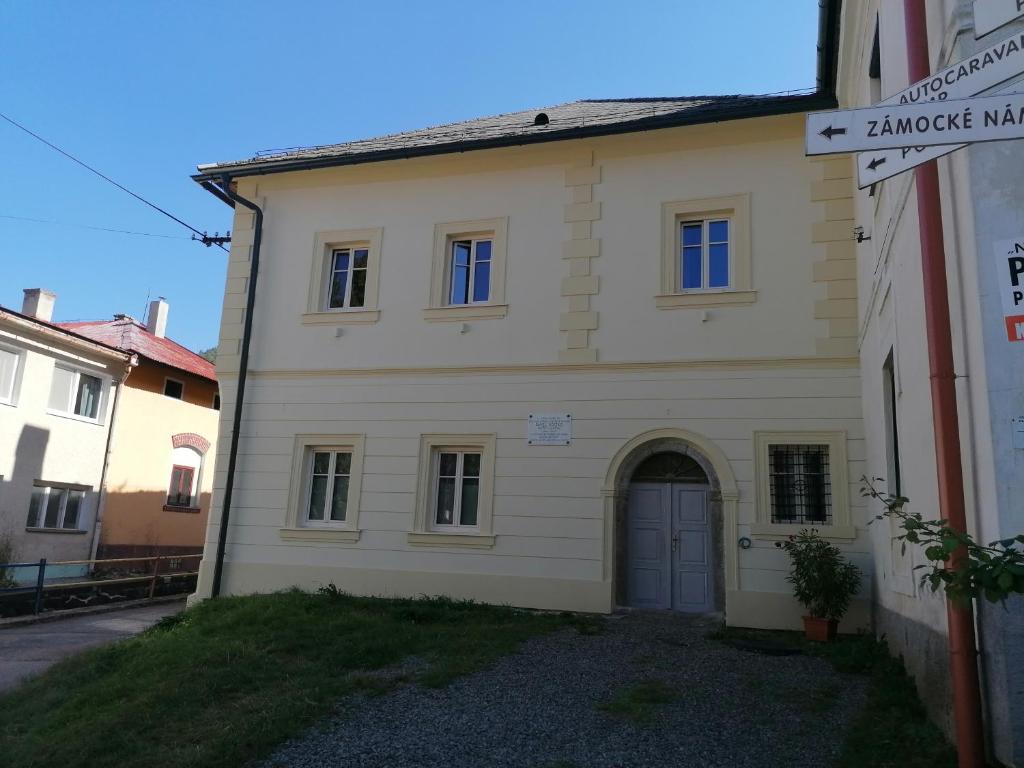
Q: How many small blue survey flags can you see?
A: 0